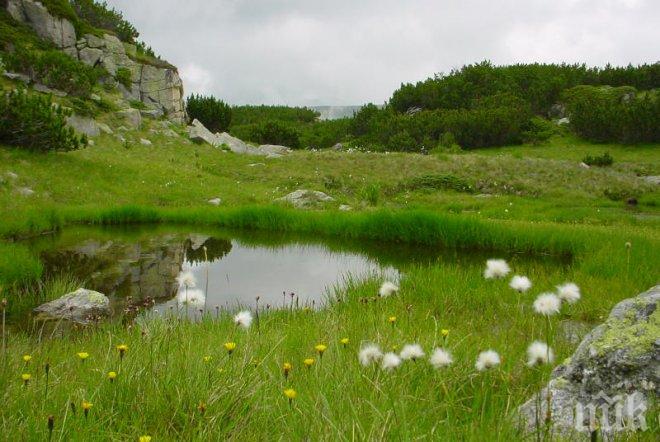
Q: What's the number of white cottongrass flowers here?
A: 14